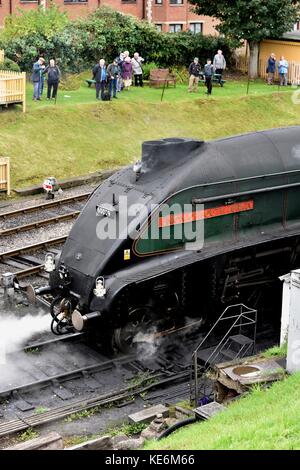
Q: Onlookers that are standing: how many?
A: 13